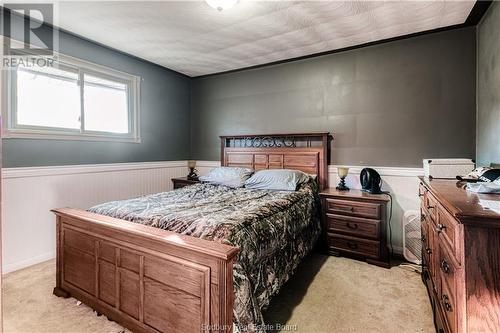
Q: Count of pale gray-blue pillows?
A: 2